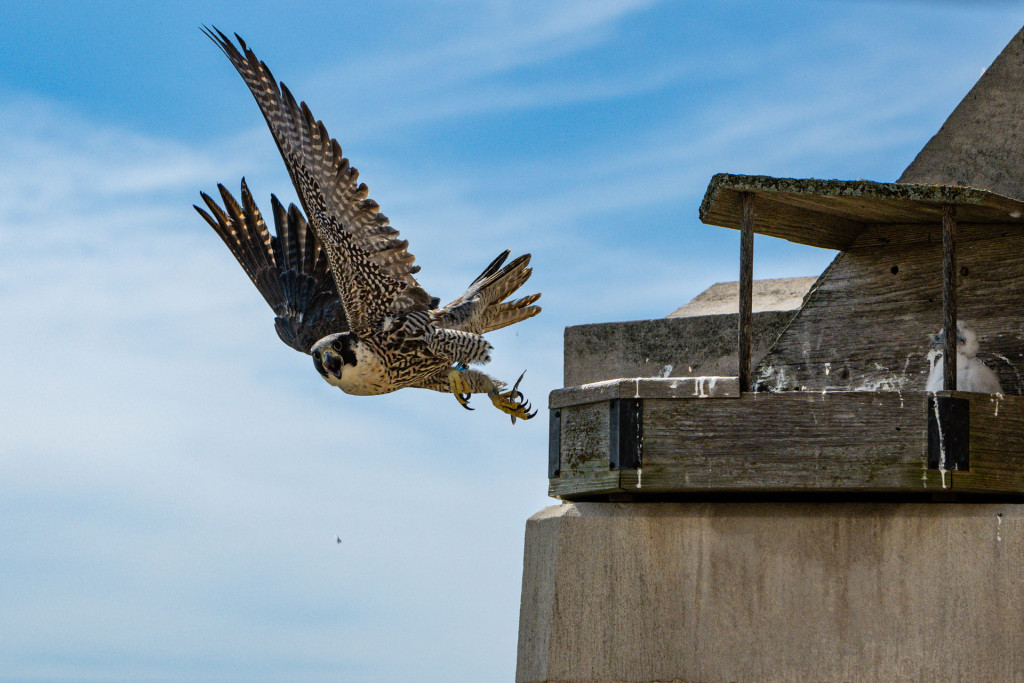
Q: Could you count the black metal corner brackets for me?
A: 3